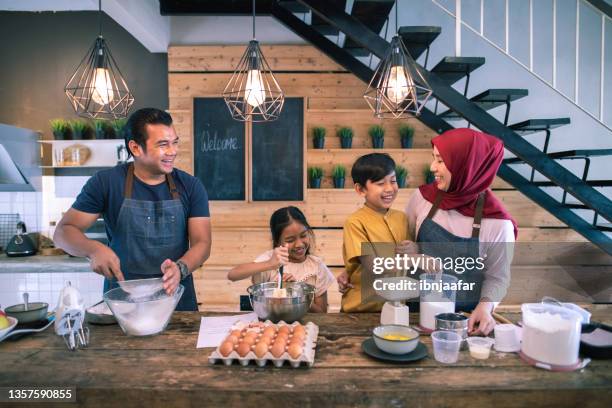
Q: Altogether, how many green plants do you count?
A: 12